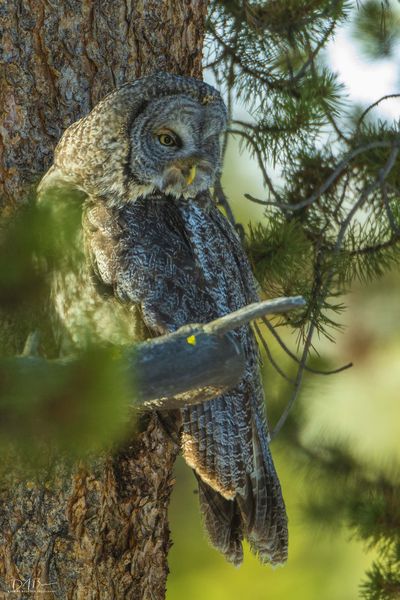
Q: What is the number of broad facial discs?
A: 1